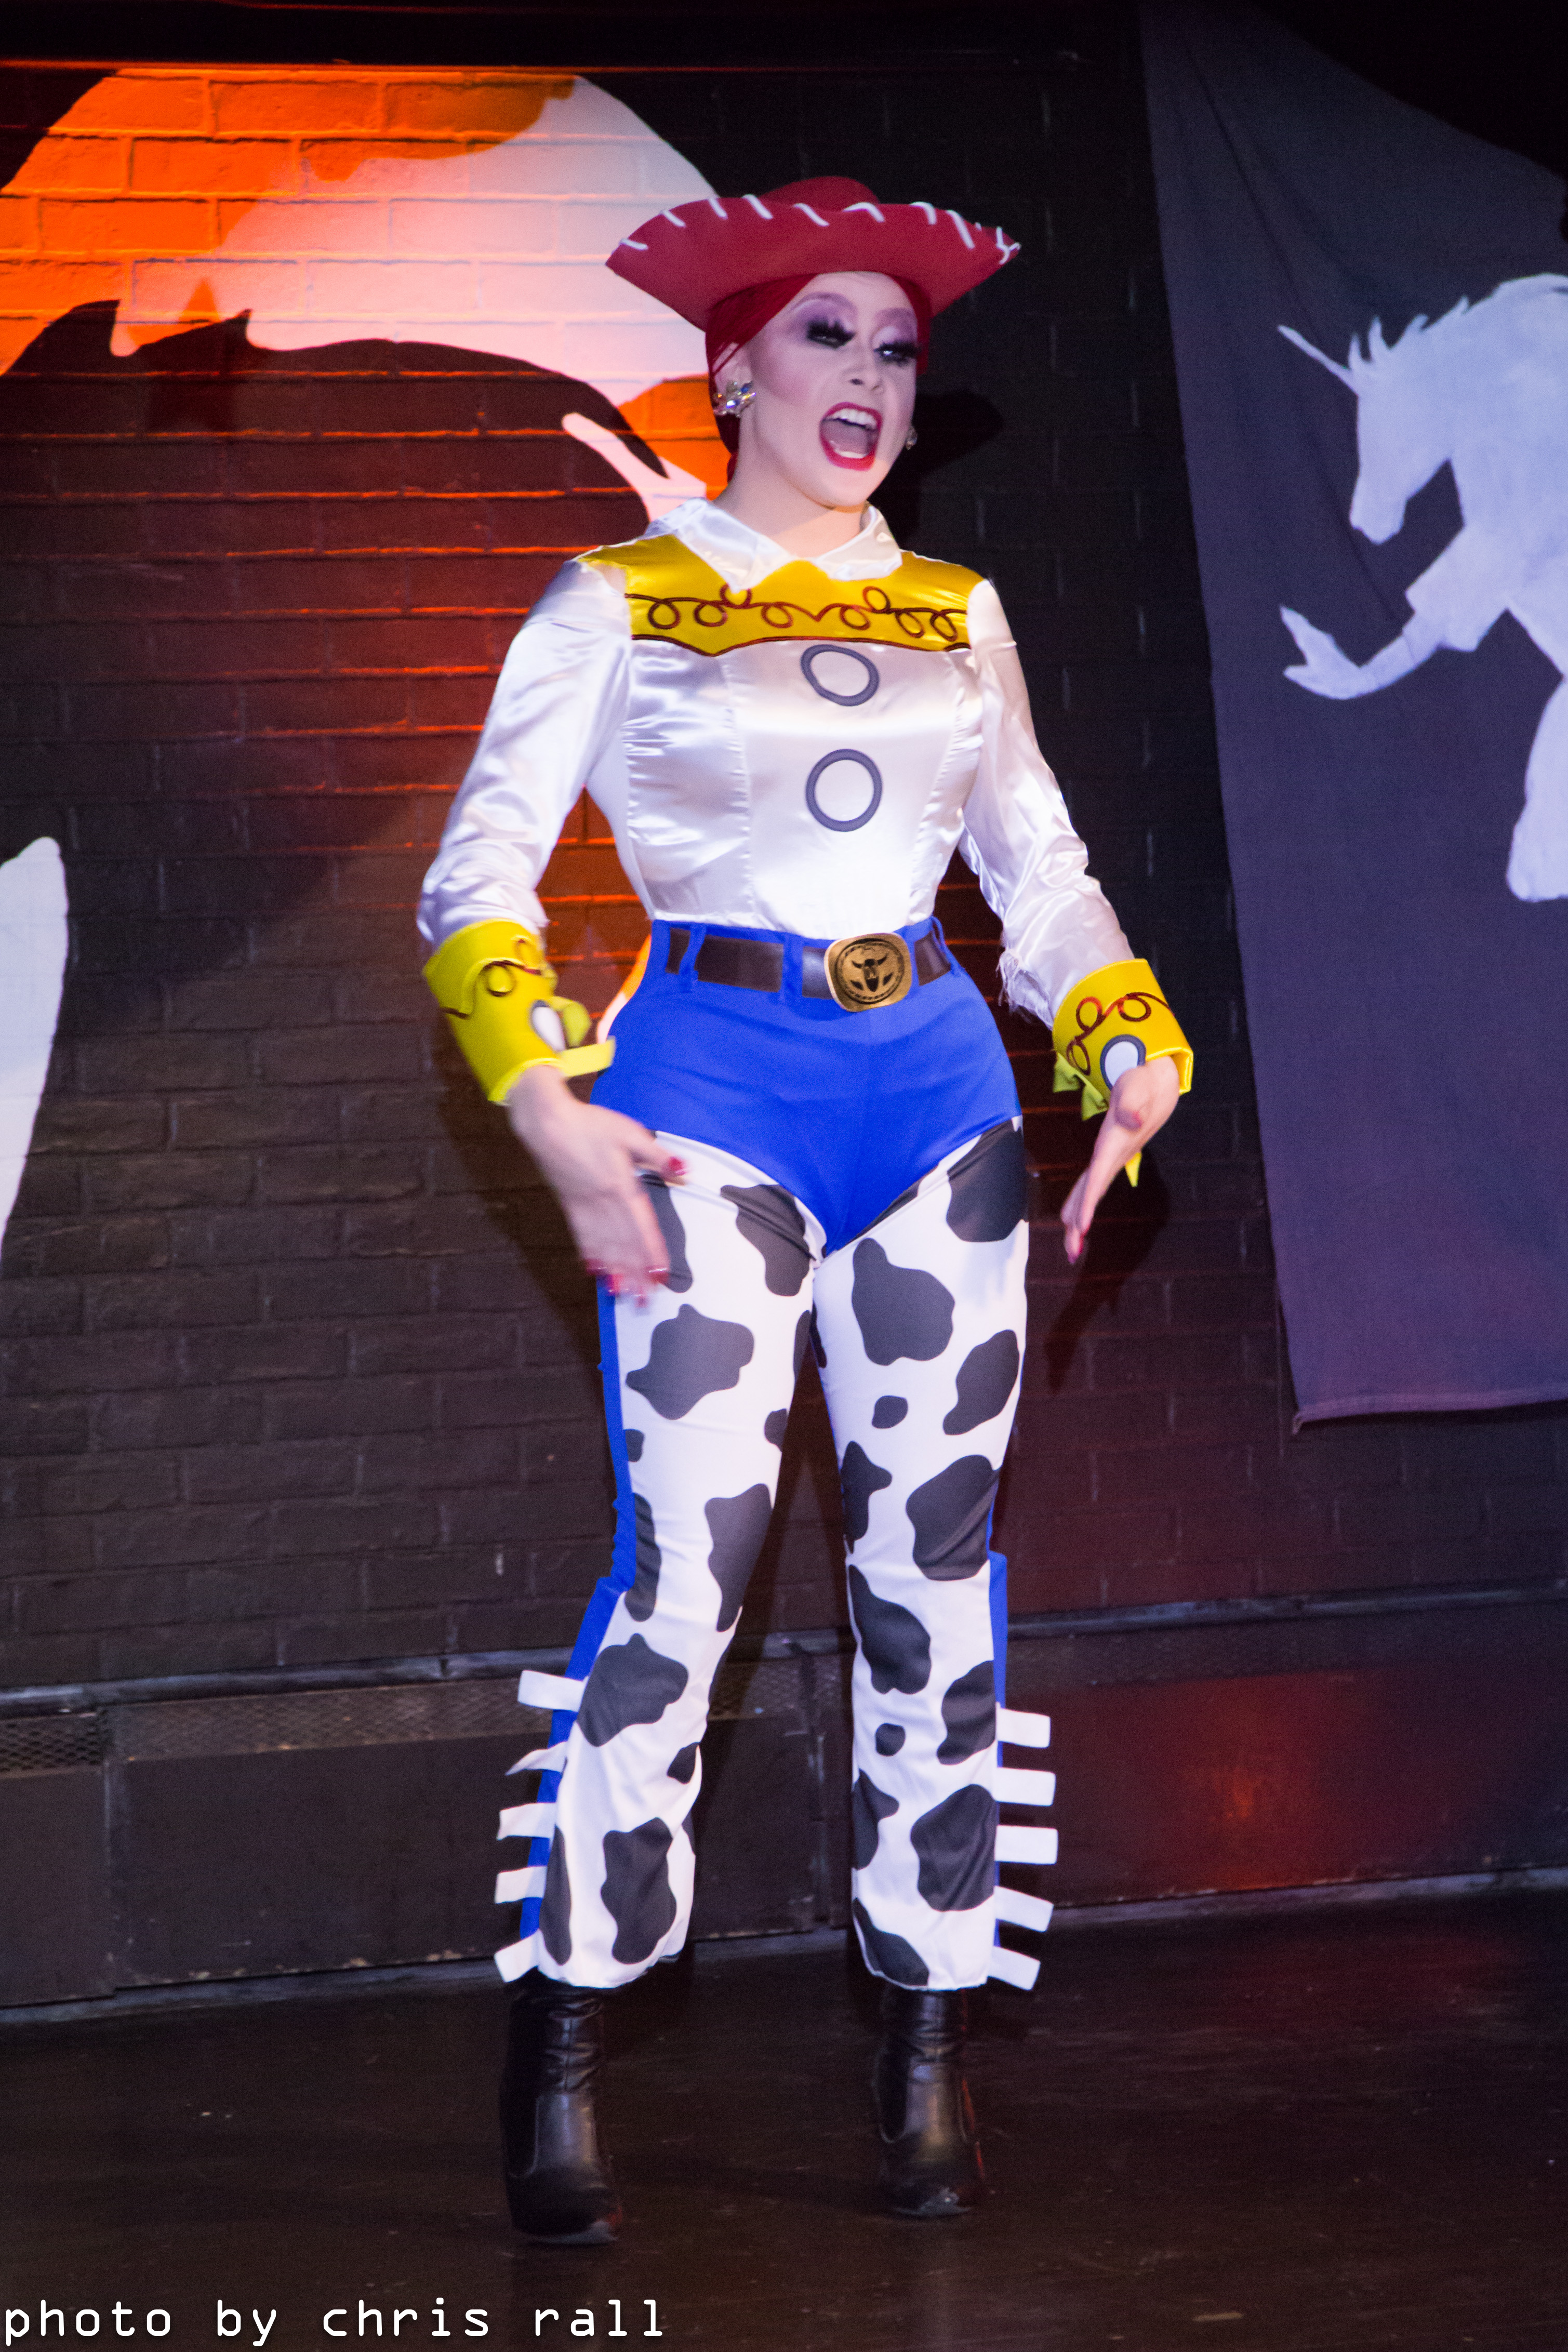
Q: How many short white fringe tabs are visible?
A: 10